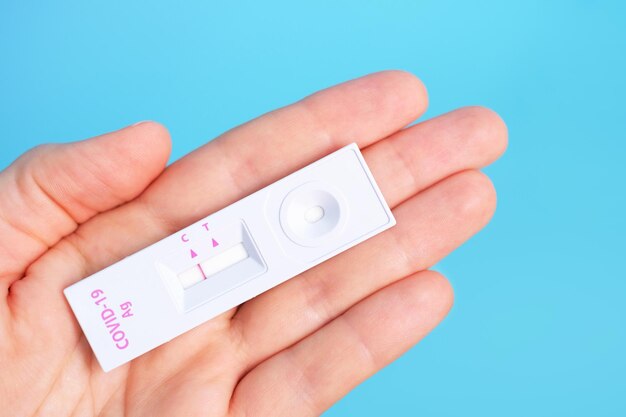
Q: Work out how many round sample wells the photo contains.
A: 1